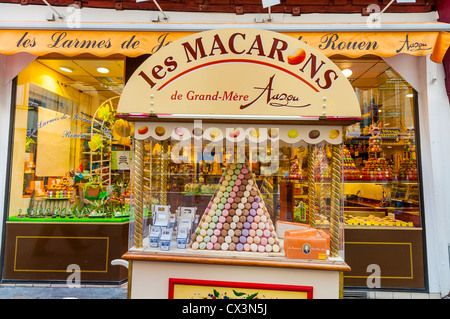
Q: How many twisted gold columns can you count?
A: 4